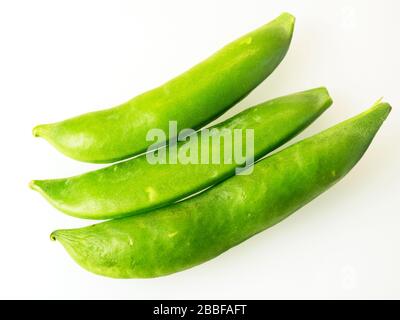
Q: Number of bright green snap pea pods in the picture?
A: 3